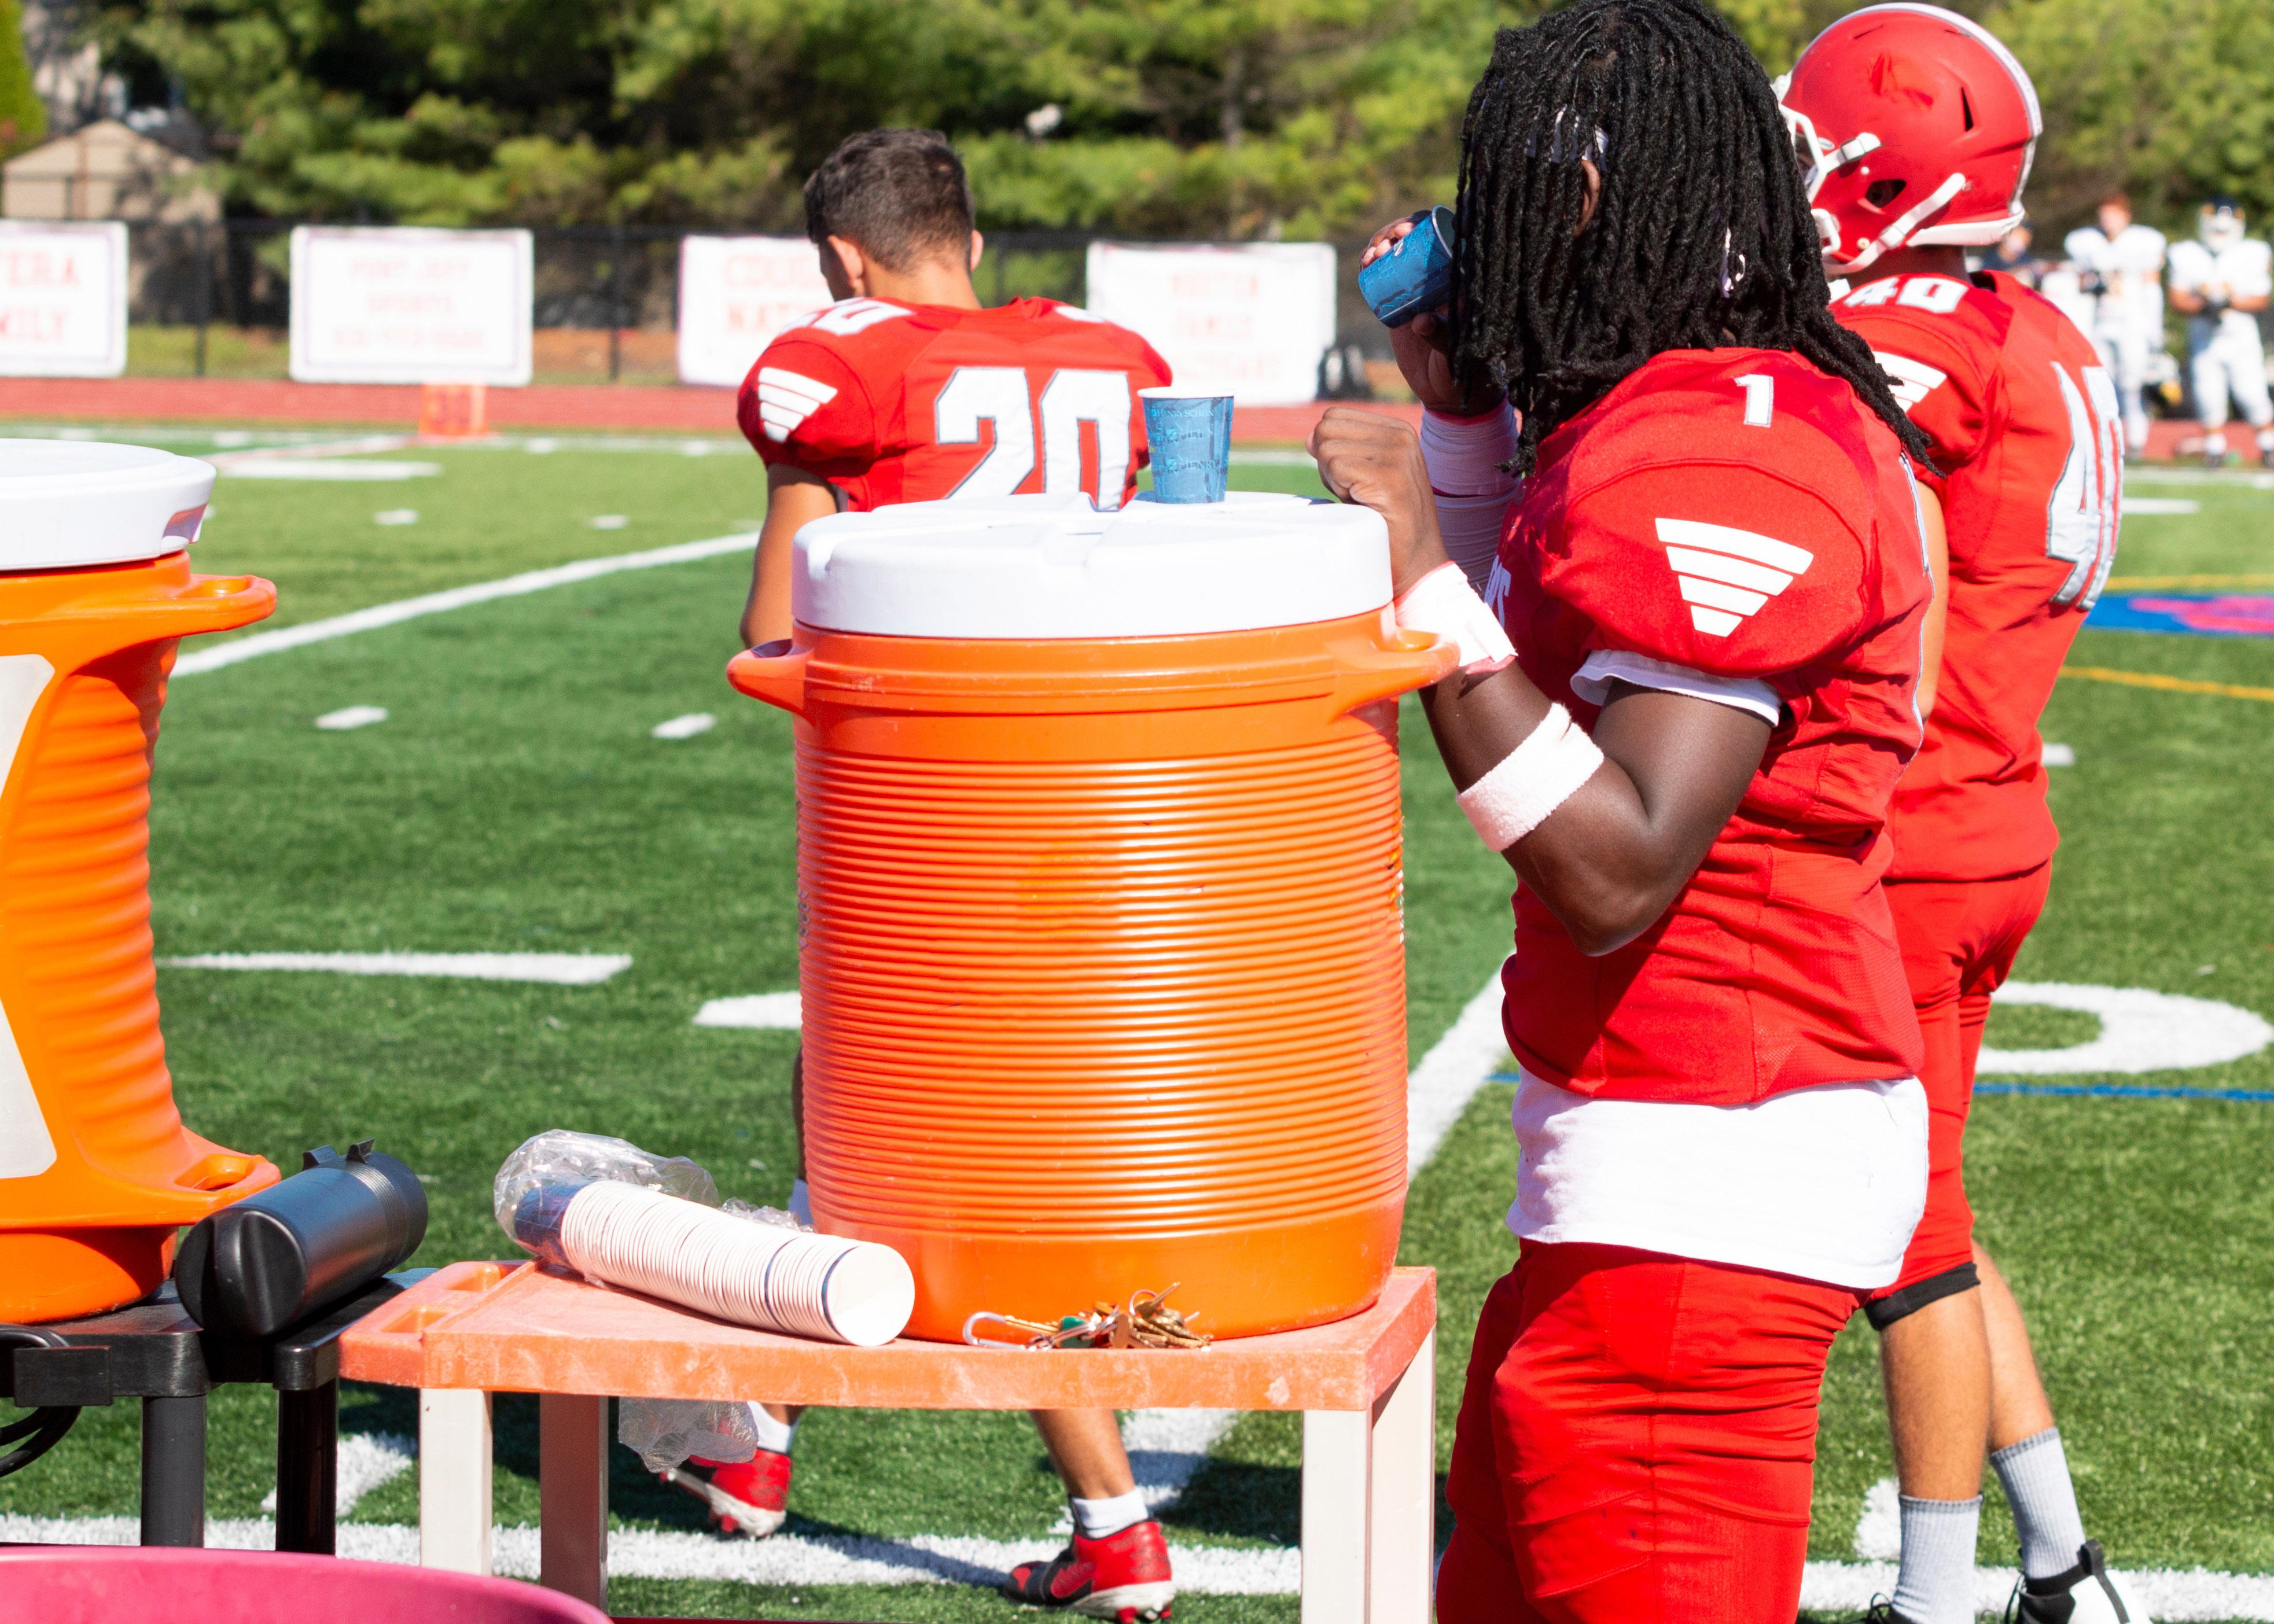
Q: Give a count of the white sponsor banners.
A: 4